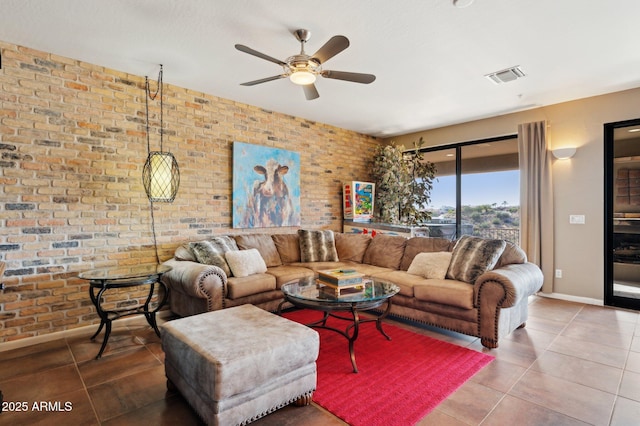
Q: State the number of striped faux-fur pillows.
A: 3